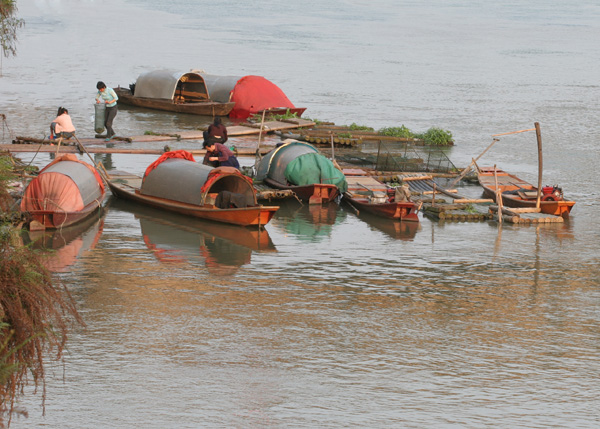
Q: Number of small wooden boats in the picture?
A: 7